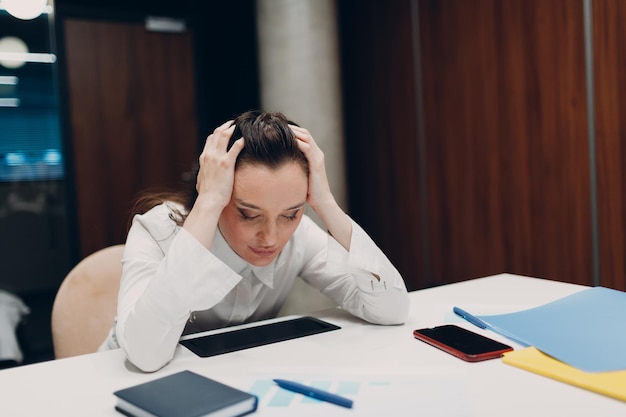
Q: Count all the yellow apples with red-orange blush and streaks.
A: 0